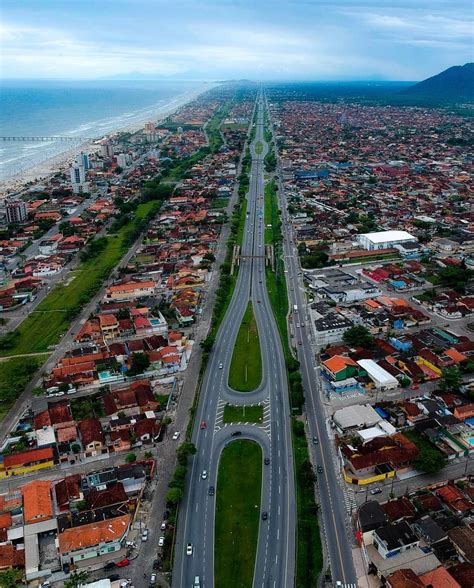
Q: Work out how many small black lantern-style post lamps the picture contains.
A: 0